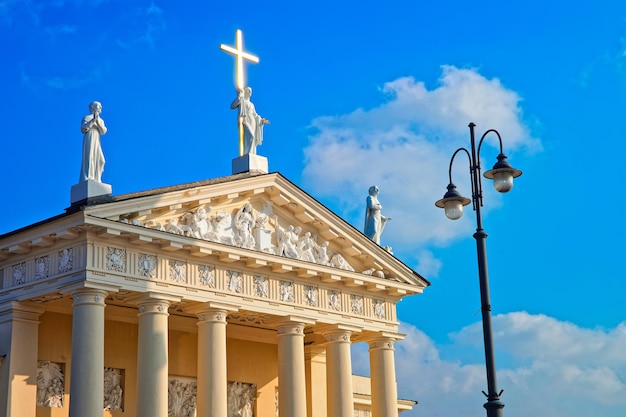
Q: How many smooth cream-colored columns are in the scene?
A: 6